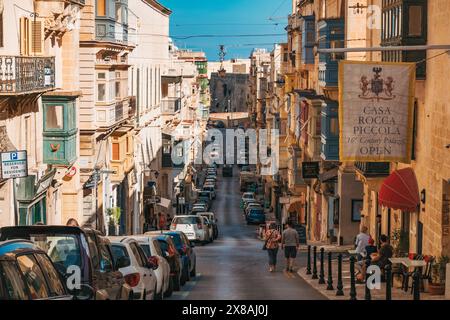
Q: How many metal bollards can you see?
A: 9